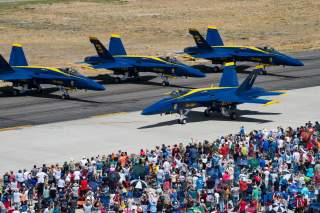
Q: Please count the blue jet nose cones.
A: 4